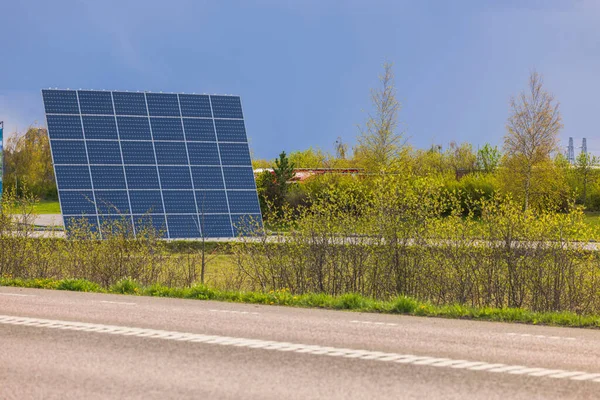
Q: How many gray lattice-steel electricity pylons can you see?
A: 2